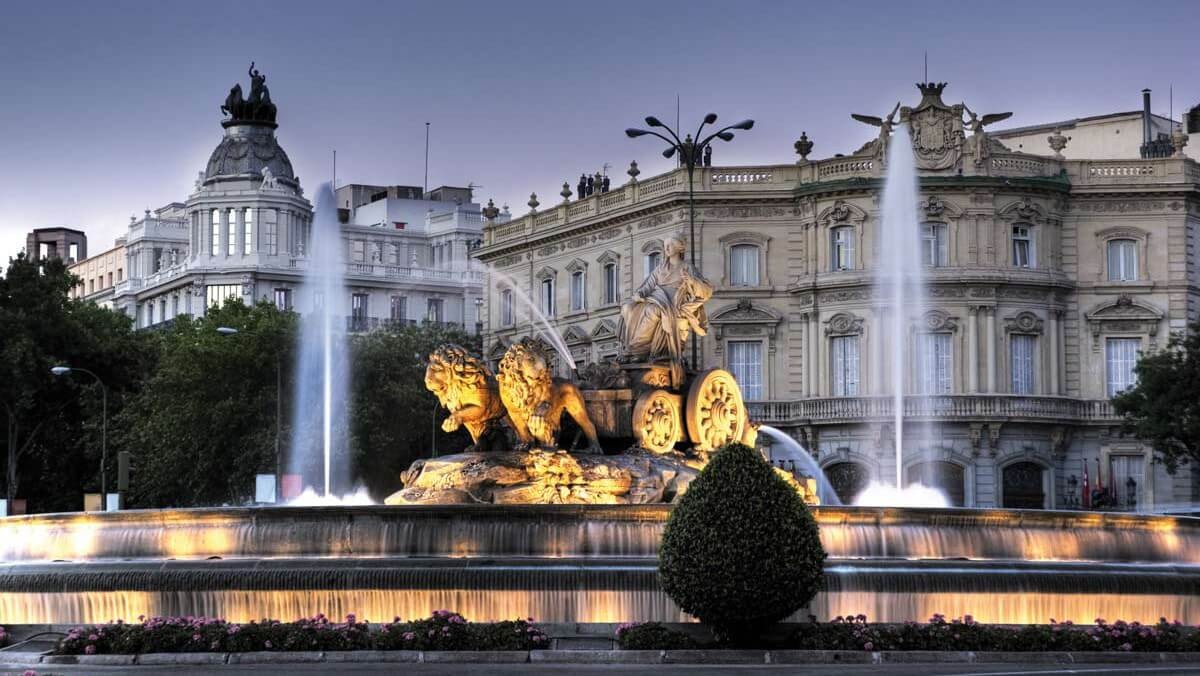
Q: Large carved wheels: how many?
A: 2